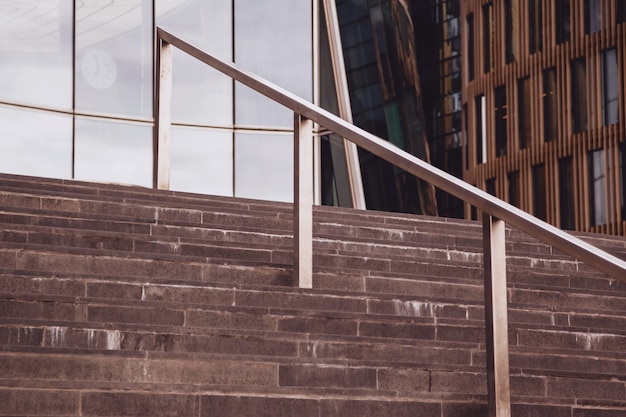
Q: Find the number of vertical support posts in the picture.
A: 3